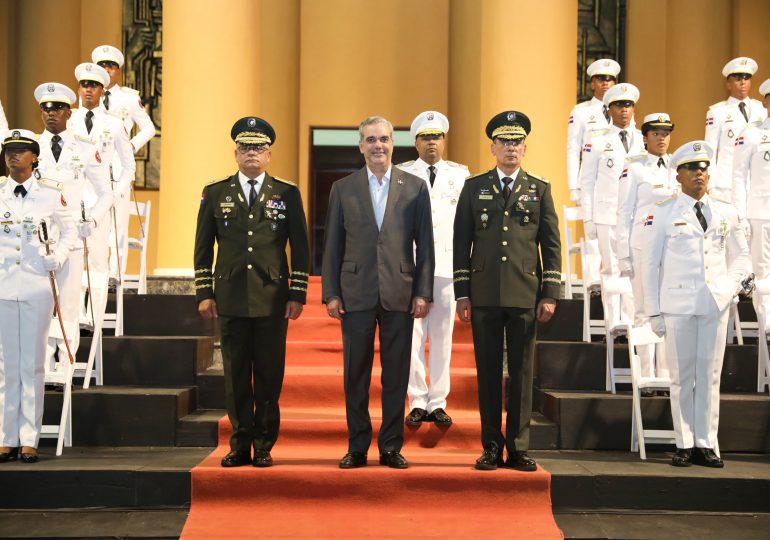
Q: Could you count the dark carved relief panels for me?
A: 2